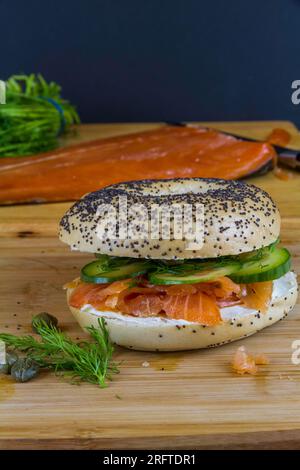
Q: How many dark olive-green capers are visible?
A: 3